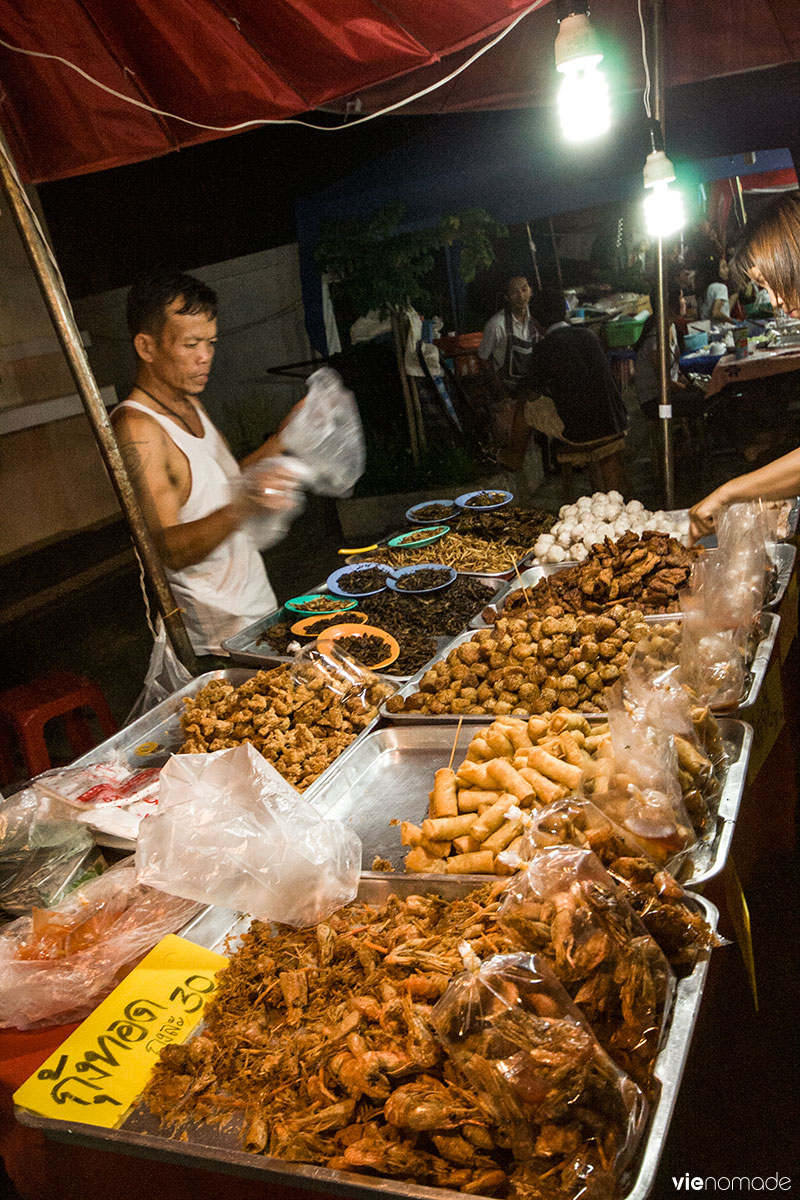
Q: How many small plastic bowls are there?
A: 8